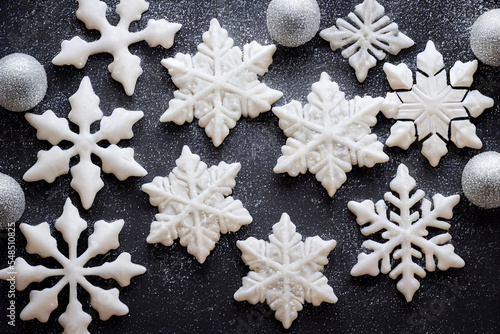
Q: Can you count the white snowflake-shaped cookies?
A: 10